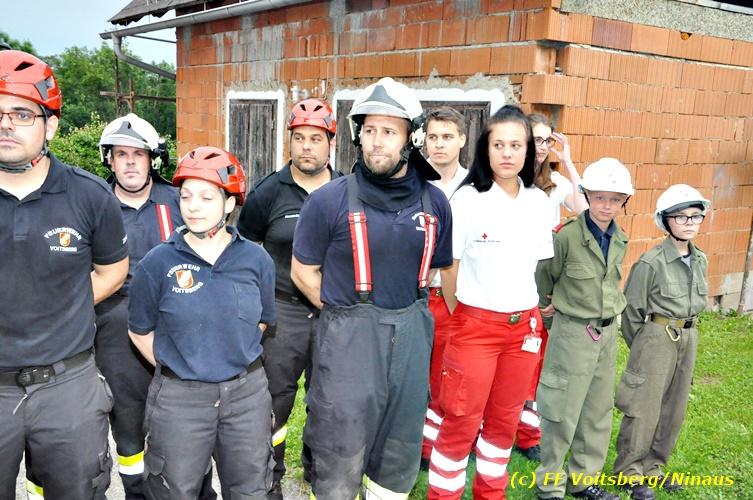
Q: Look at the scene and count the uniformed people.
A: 10